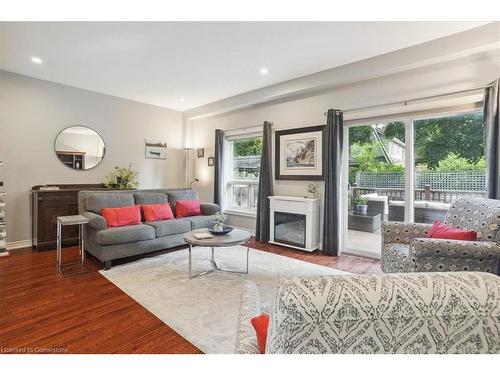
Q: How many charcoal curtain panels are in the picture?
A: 4